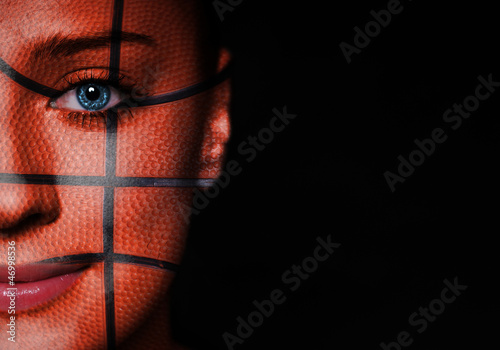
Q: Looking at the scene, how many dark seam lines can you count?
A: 4